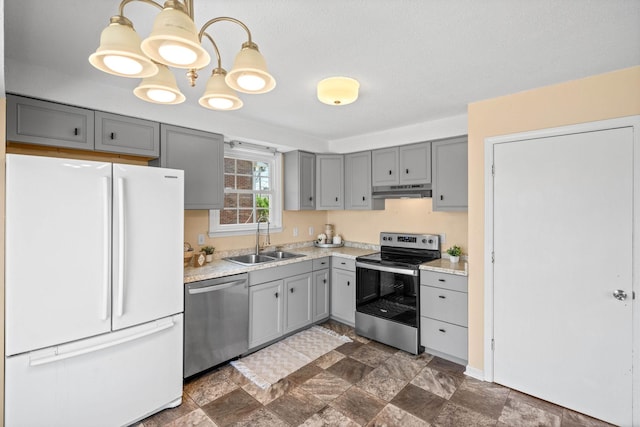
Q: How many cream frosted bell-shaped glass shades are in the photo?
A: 5